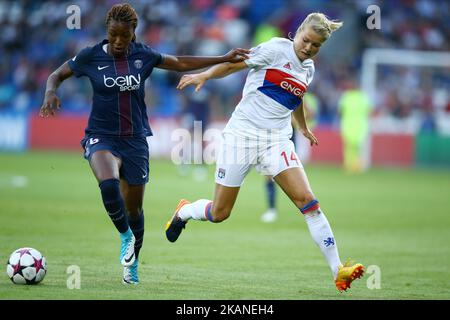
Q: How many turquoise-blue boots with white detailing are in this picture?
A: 2